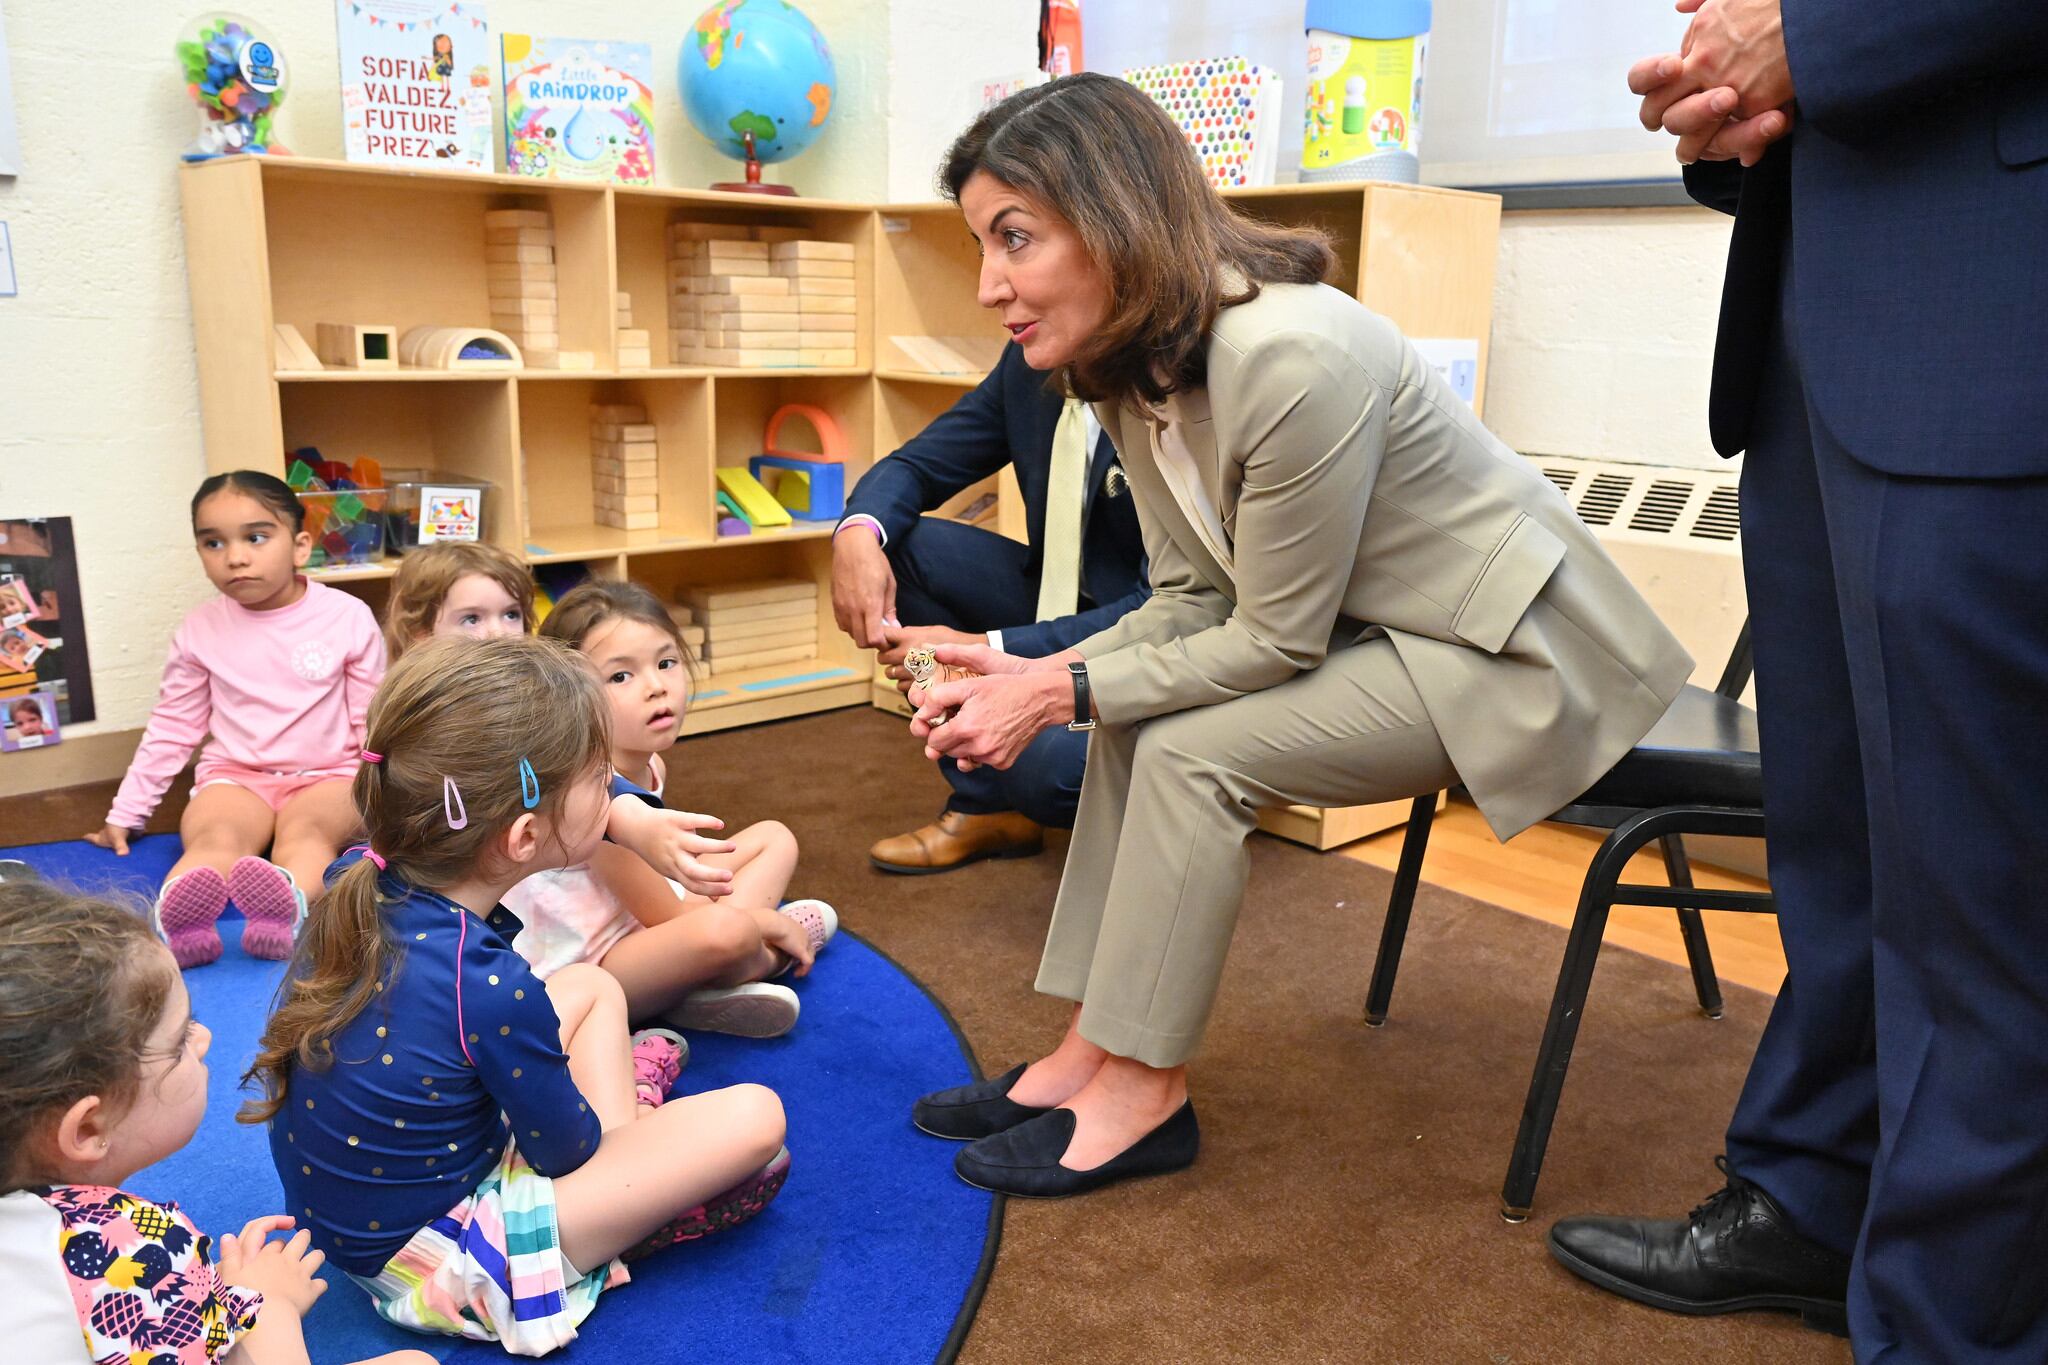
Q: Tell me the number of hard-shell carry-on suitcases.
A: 0